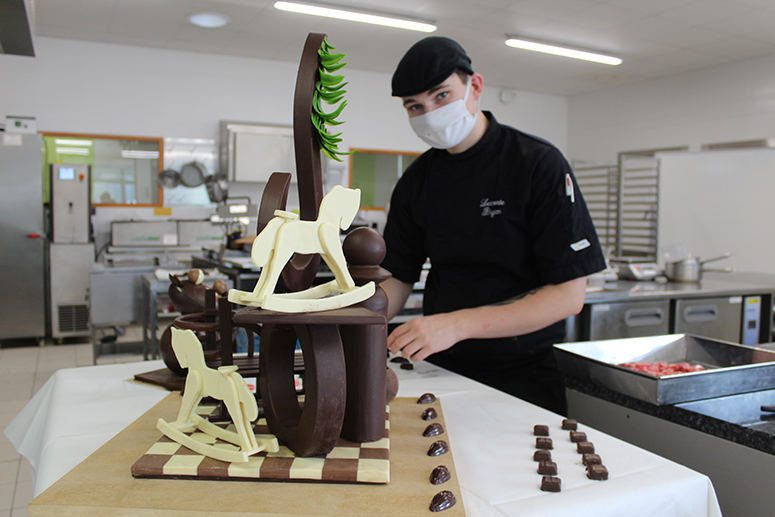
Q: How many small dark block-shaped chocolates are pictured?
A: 10